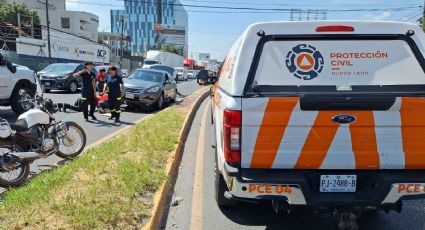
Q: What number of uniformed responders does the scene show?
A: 2